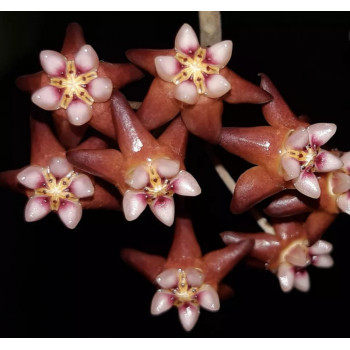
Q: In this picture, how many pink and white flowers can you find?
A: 8